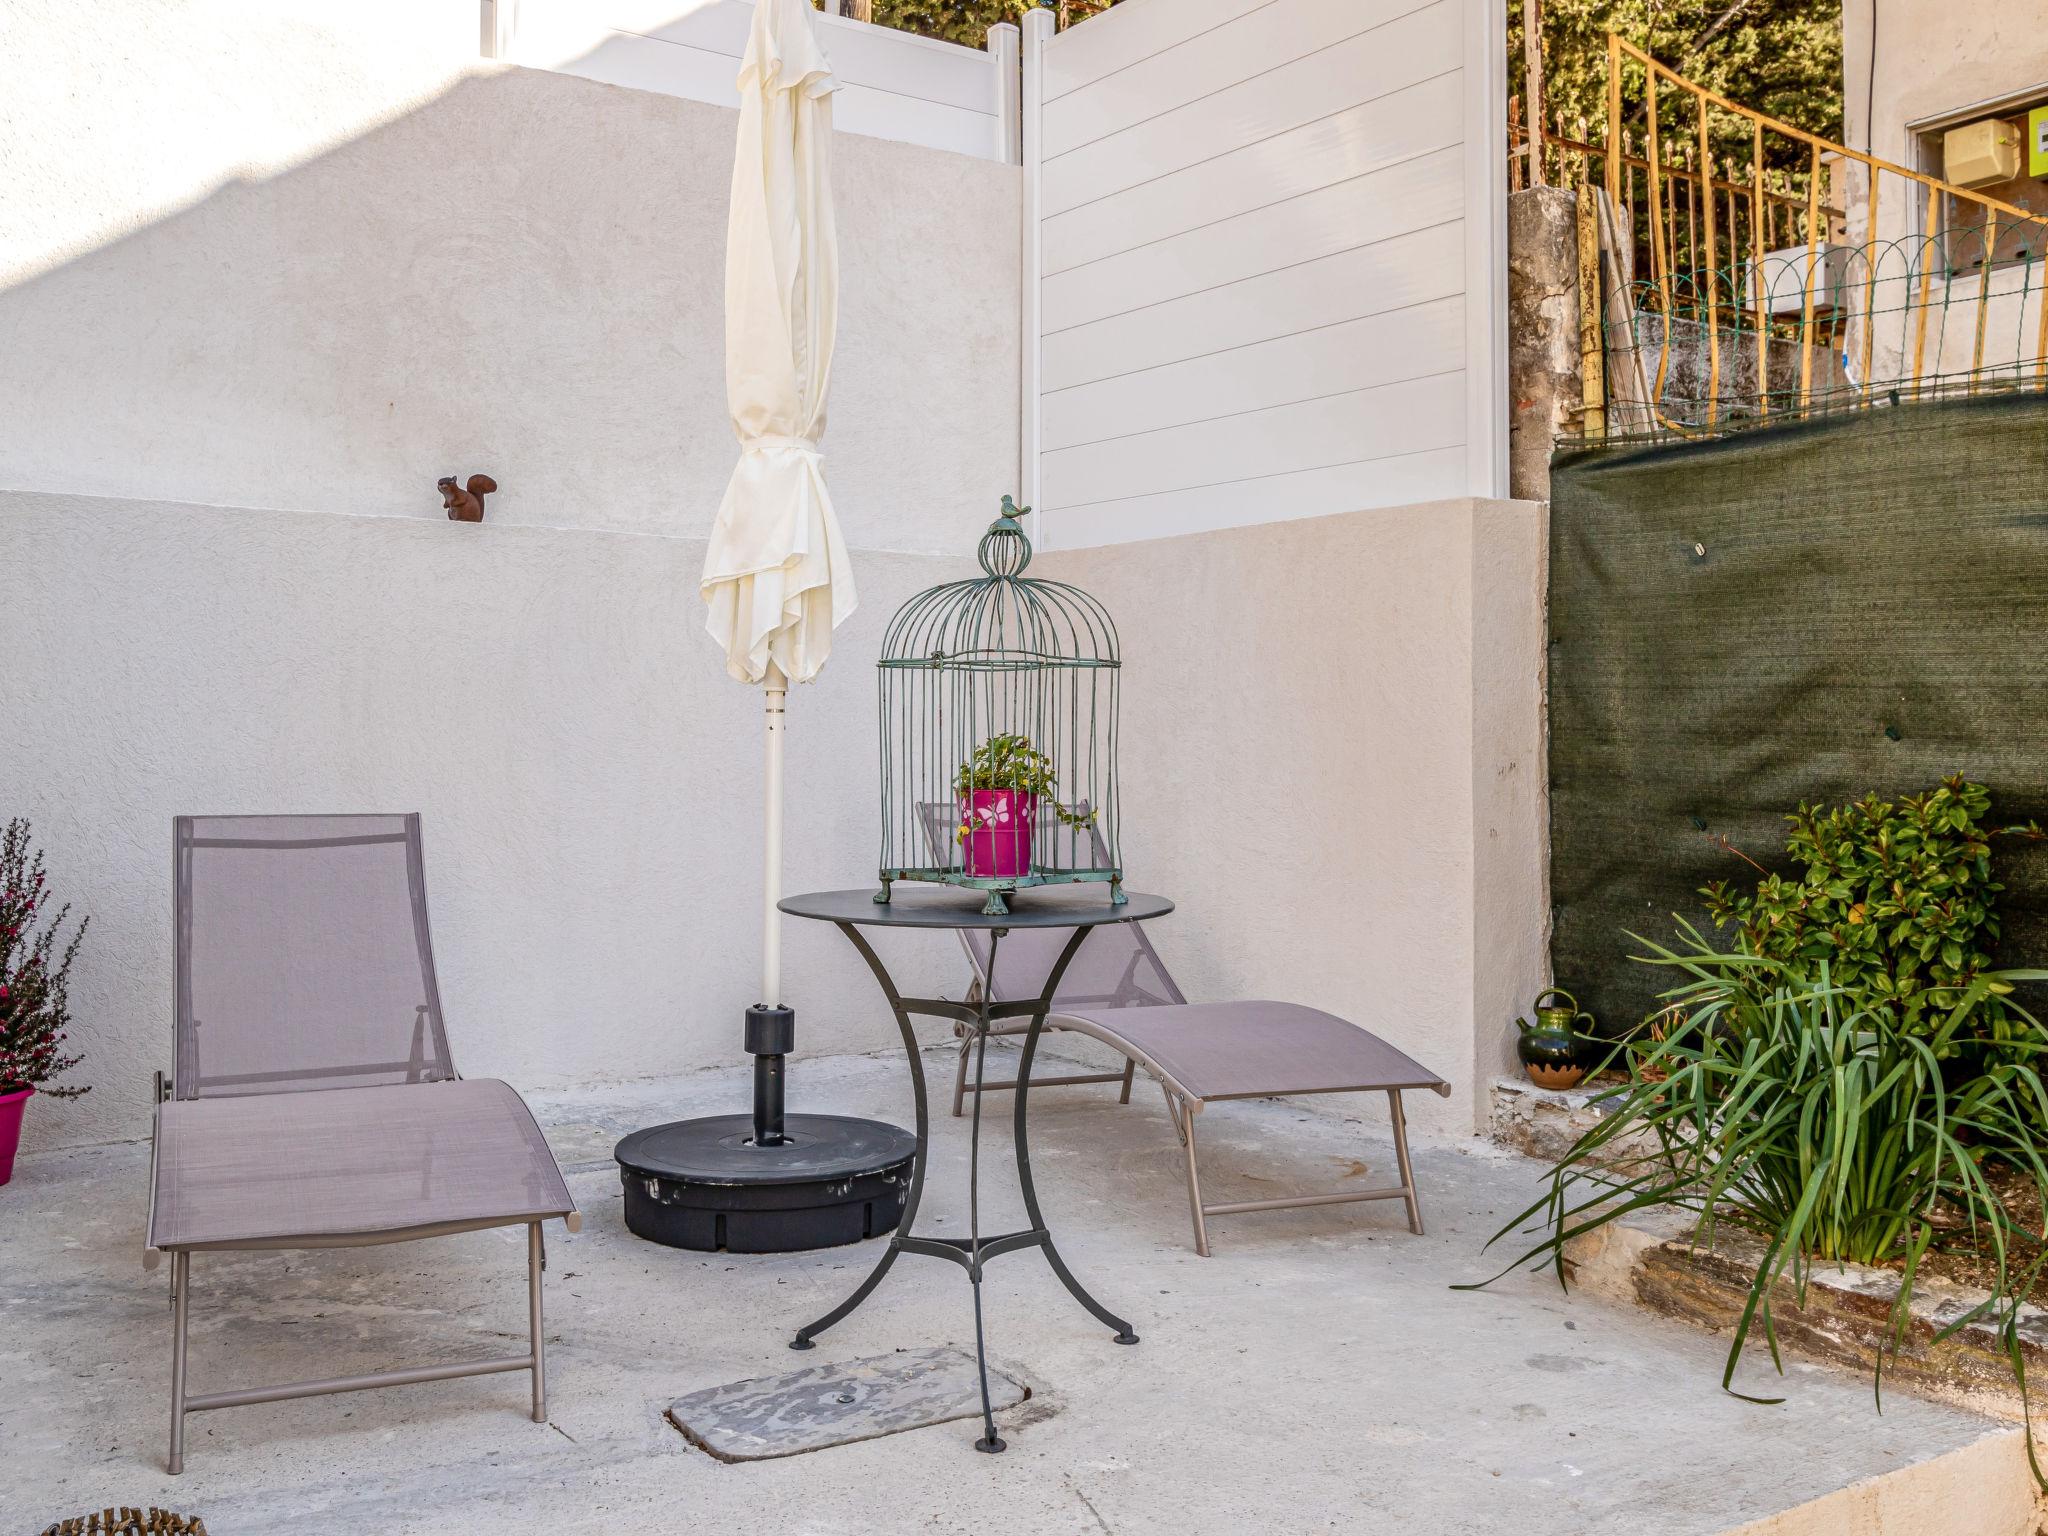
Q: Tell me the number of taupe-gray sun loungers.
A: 2